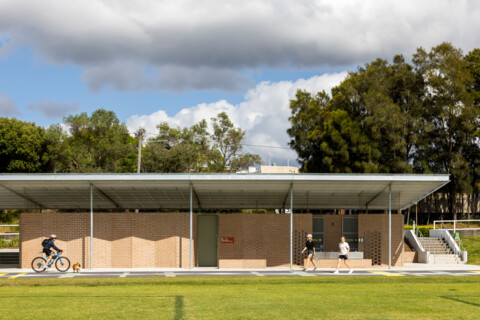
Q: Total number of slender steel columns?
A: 4